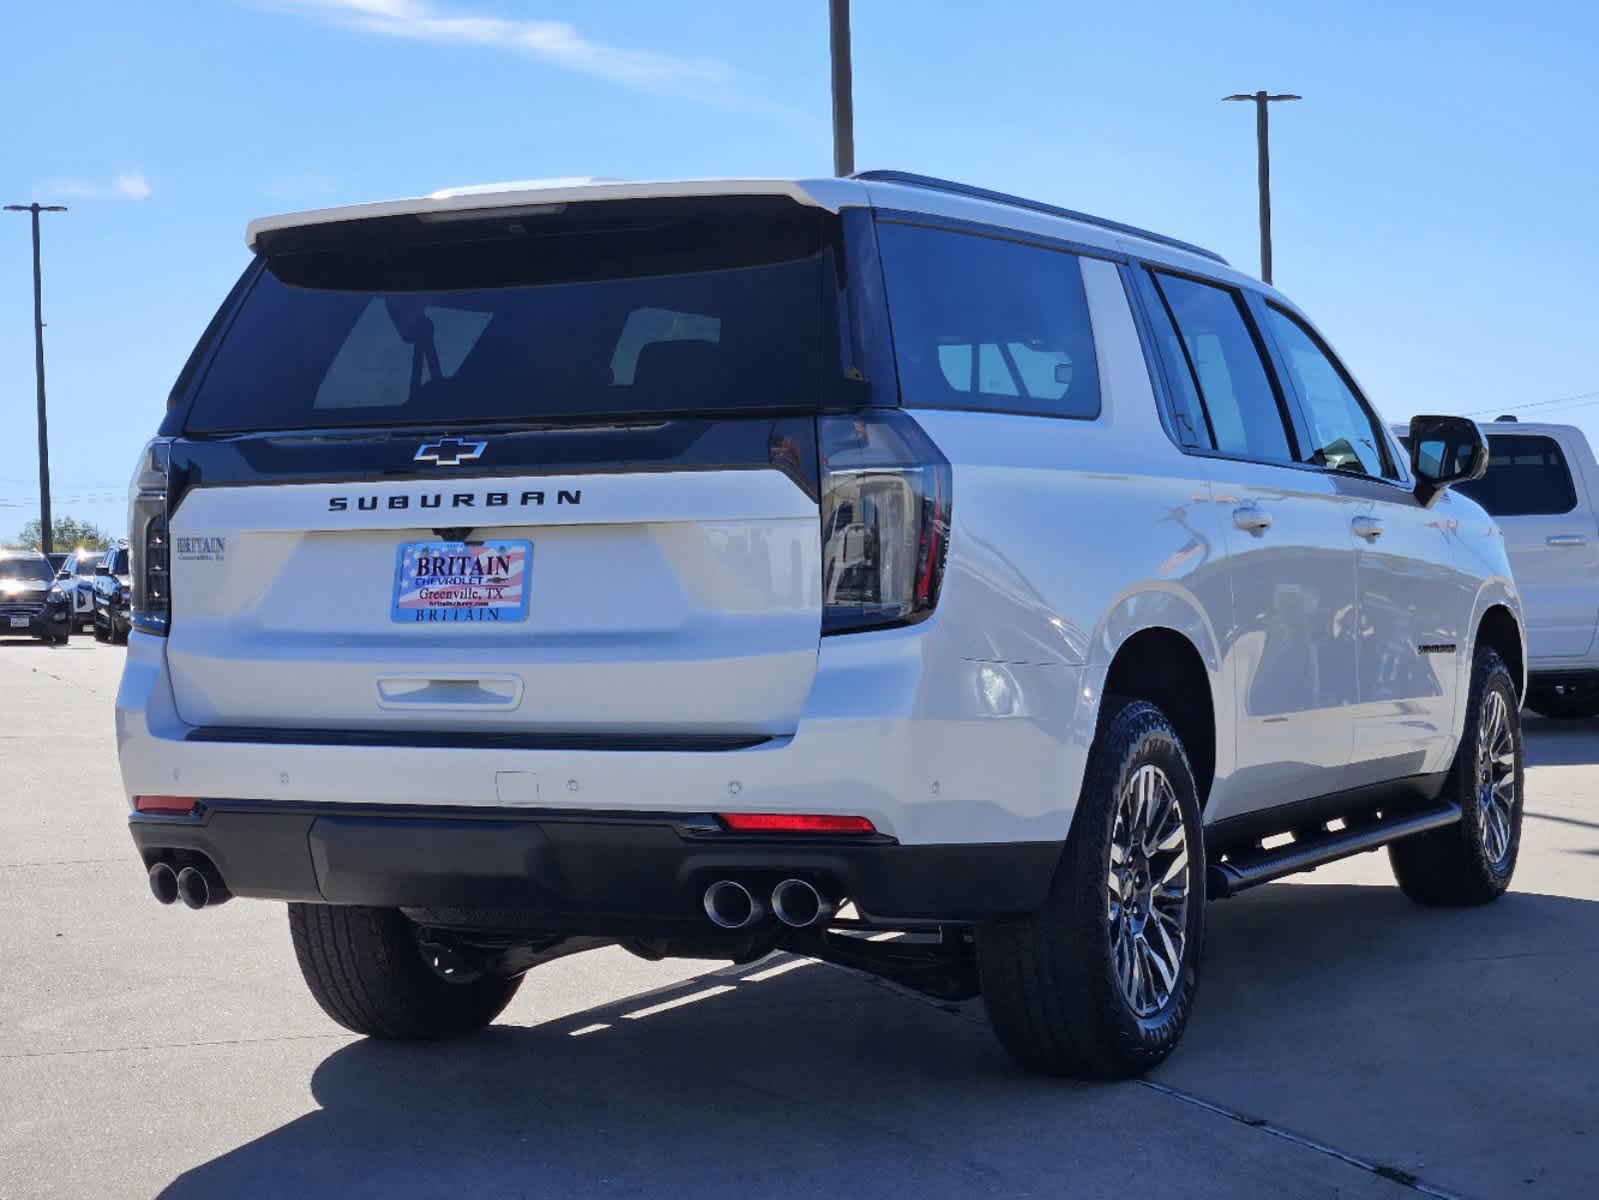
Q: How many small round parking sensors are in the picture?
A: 5